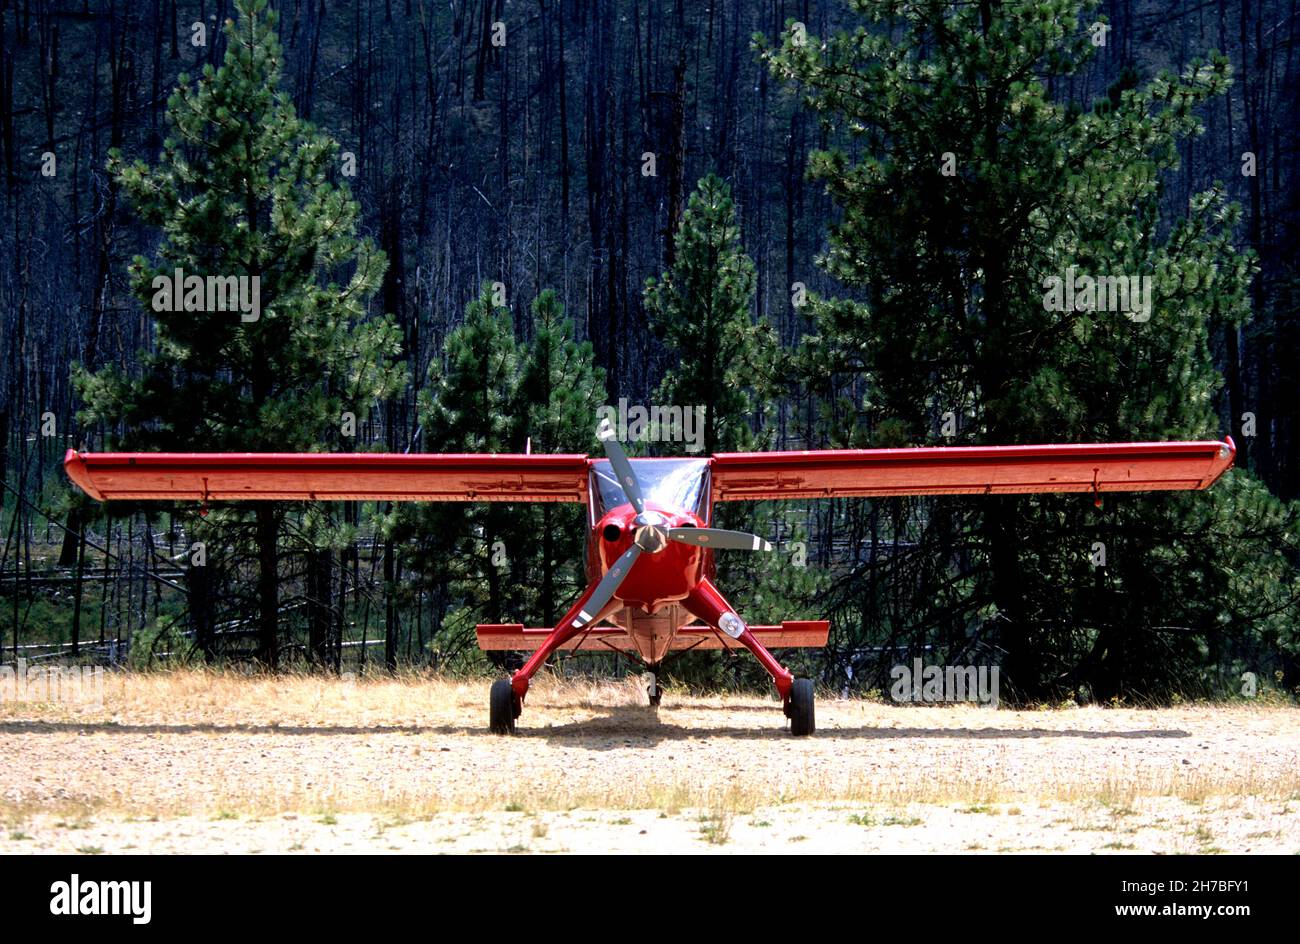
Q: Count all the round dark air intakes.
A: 2